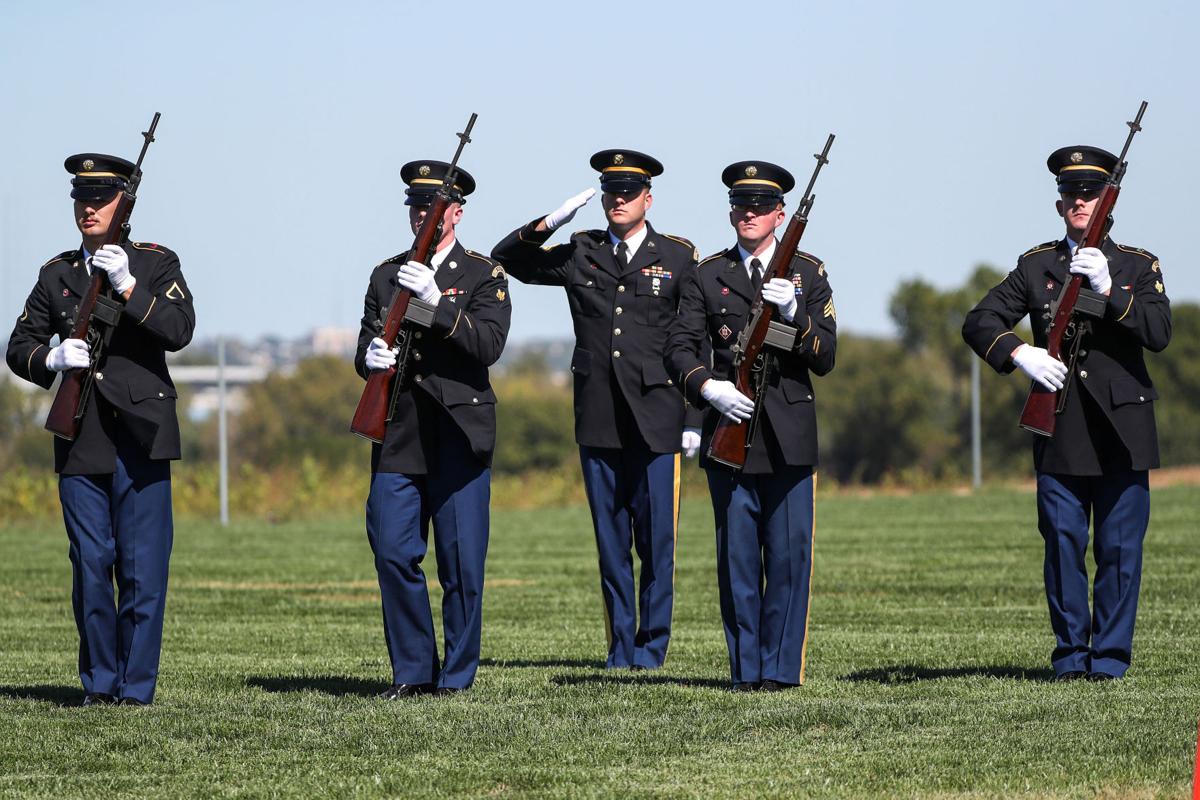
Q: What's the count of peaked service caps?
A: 5